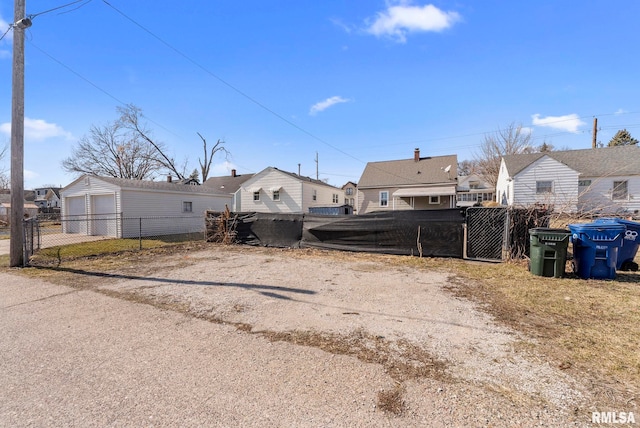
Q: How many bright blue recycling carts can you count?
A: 2